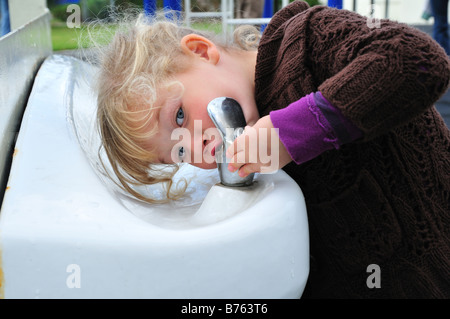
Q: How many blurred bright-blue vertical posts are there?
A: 4